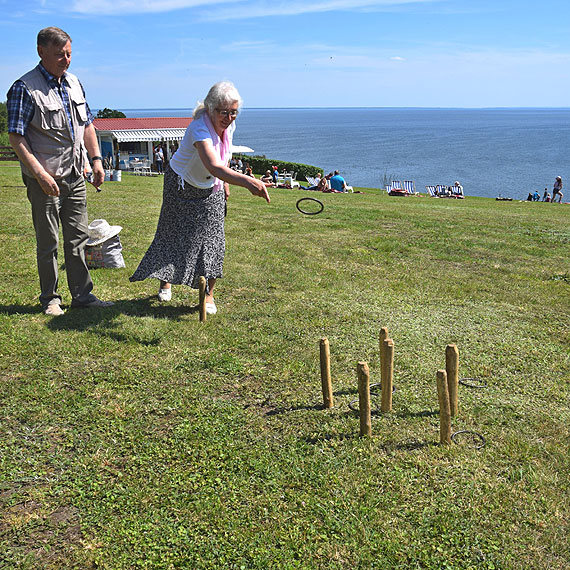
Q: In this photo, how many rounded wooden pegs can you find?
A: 7